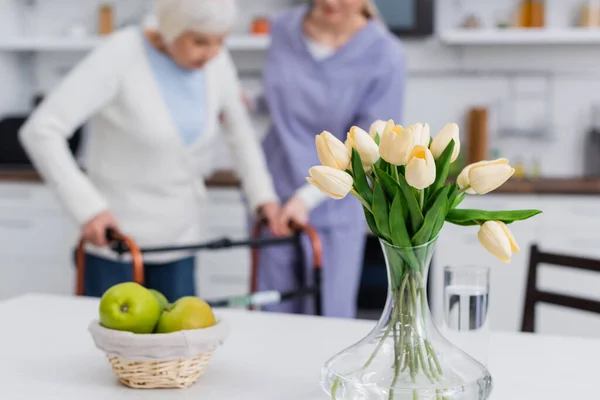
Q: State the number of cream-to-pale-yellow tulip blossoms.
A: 10